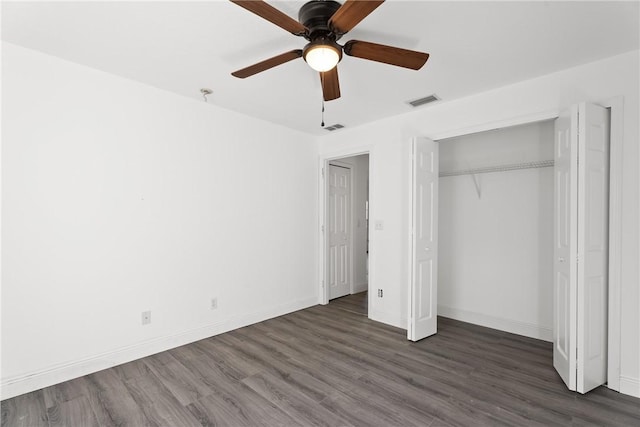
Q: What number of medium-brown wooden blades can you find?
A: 5